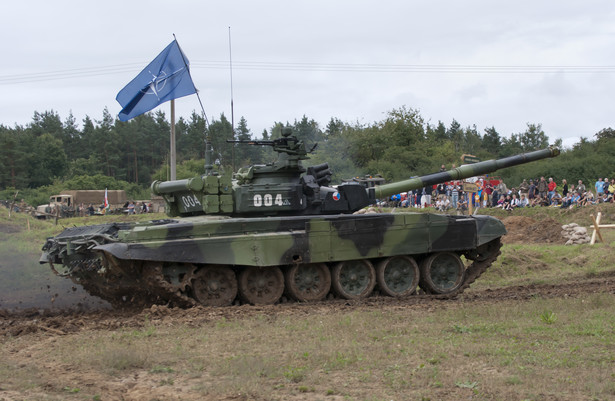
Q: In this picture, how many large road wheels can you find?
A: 6